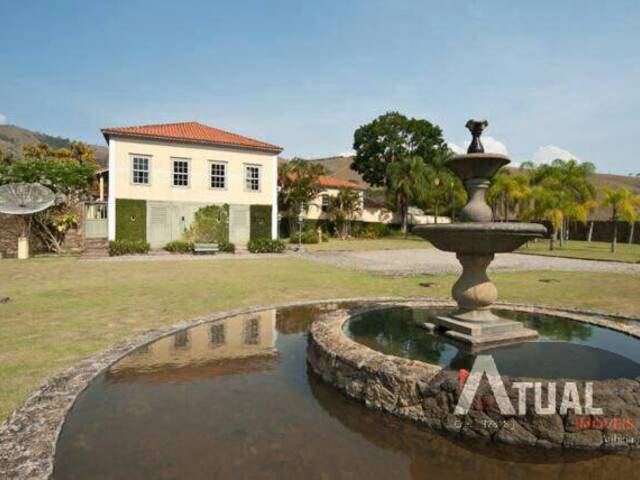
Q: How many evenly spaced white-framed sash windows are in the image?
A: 4